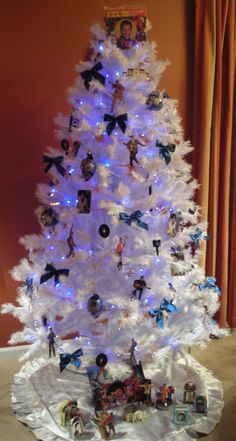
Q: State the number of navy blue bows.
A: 4